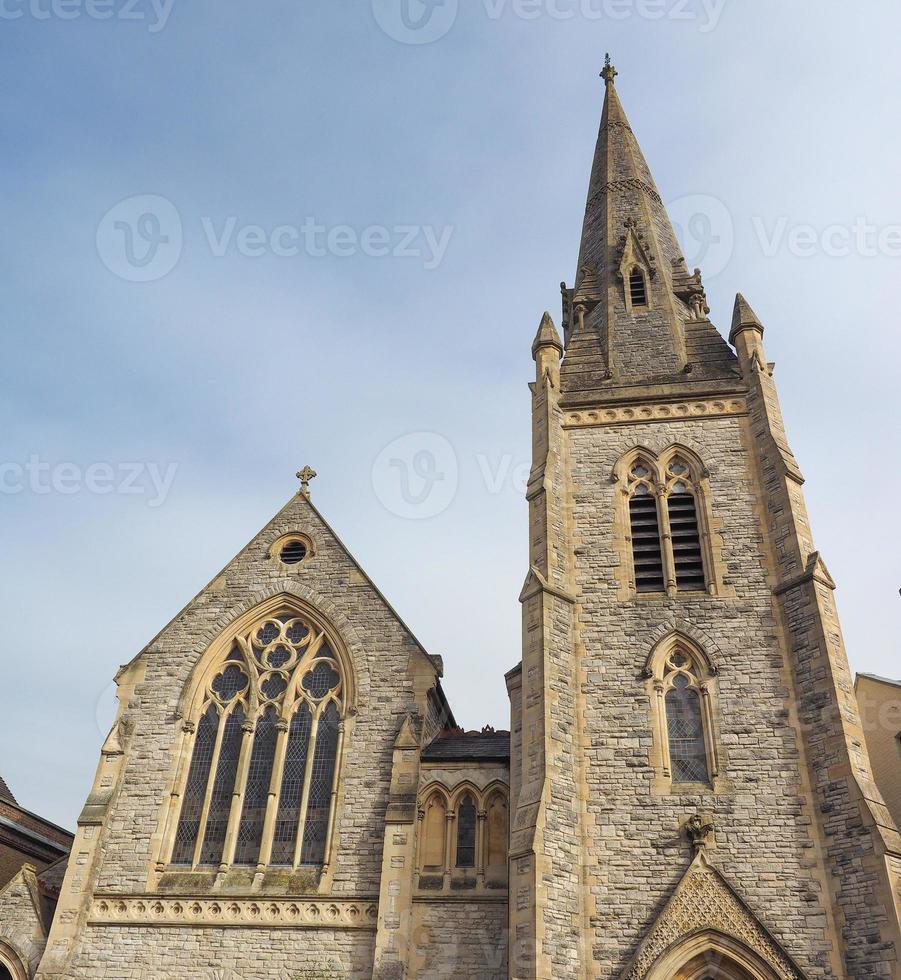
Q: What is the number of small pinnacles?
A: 2